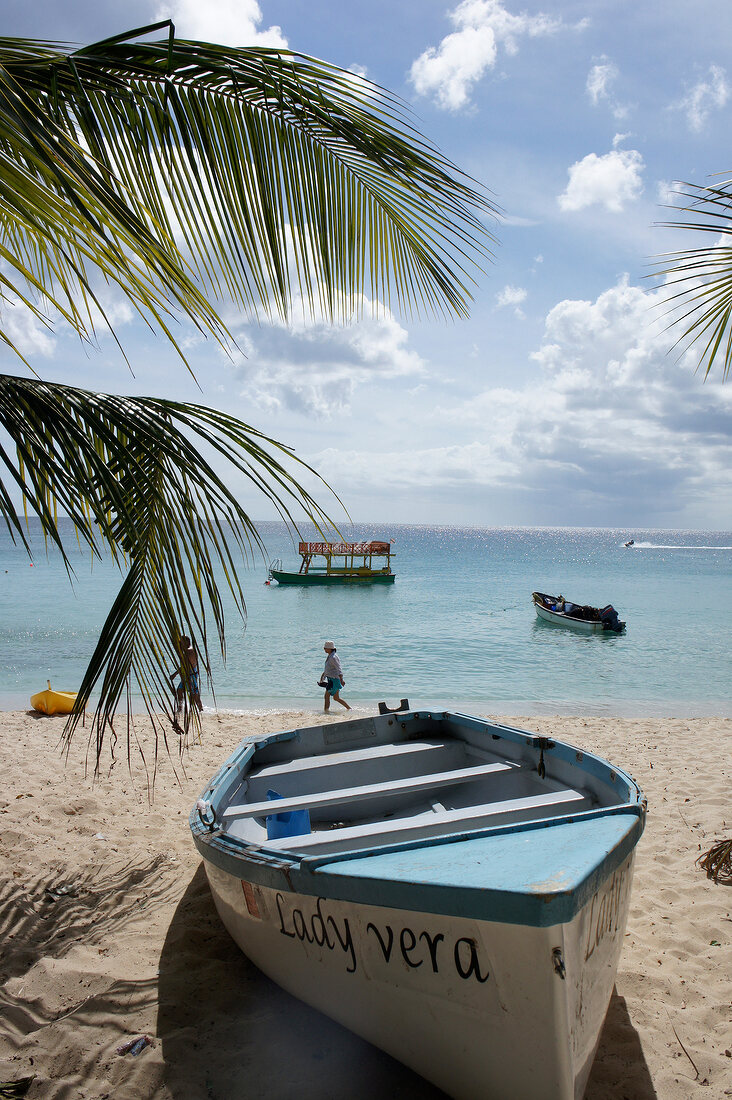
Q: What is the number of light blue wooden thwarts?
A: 3